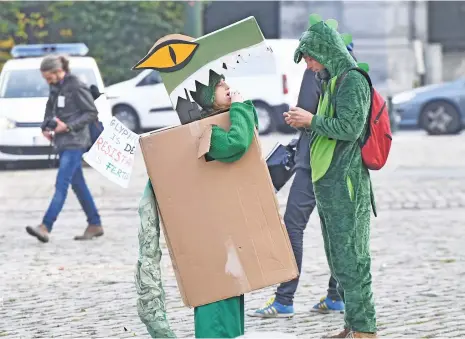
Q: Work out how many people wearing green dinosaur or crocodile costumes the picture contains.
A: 2